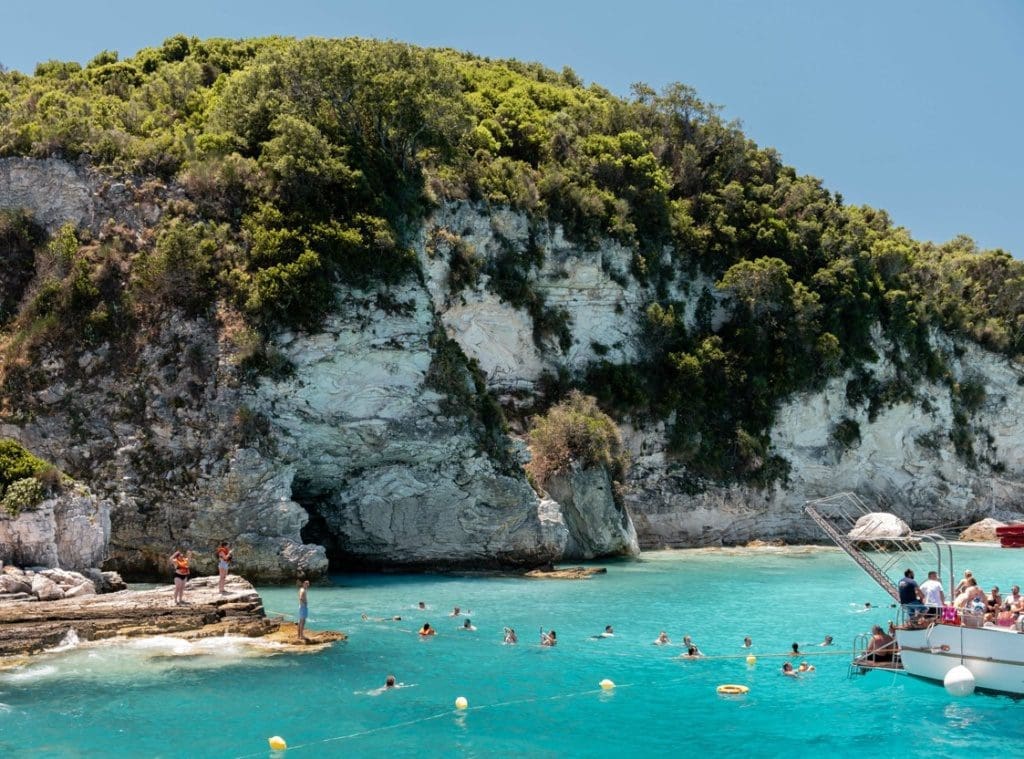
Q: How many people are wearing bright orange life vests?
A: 3